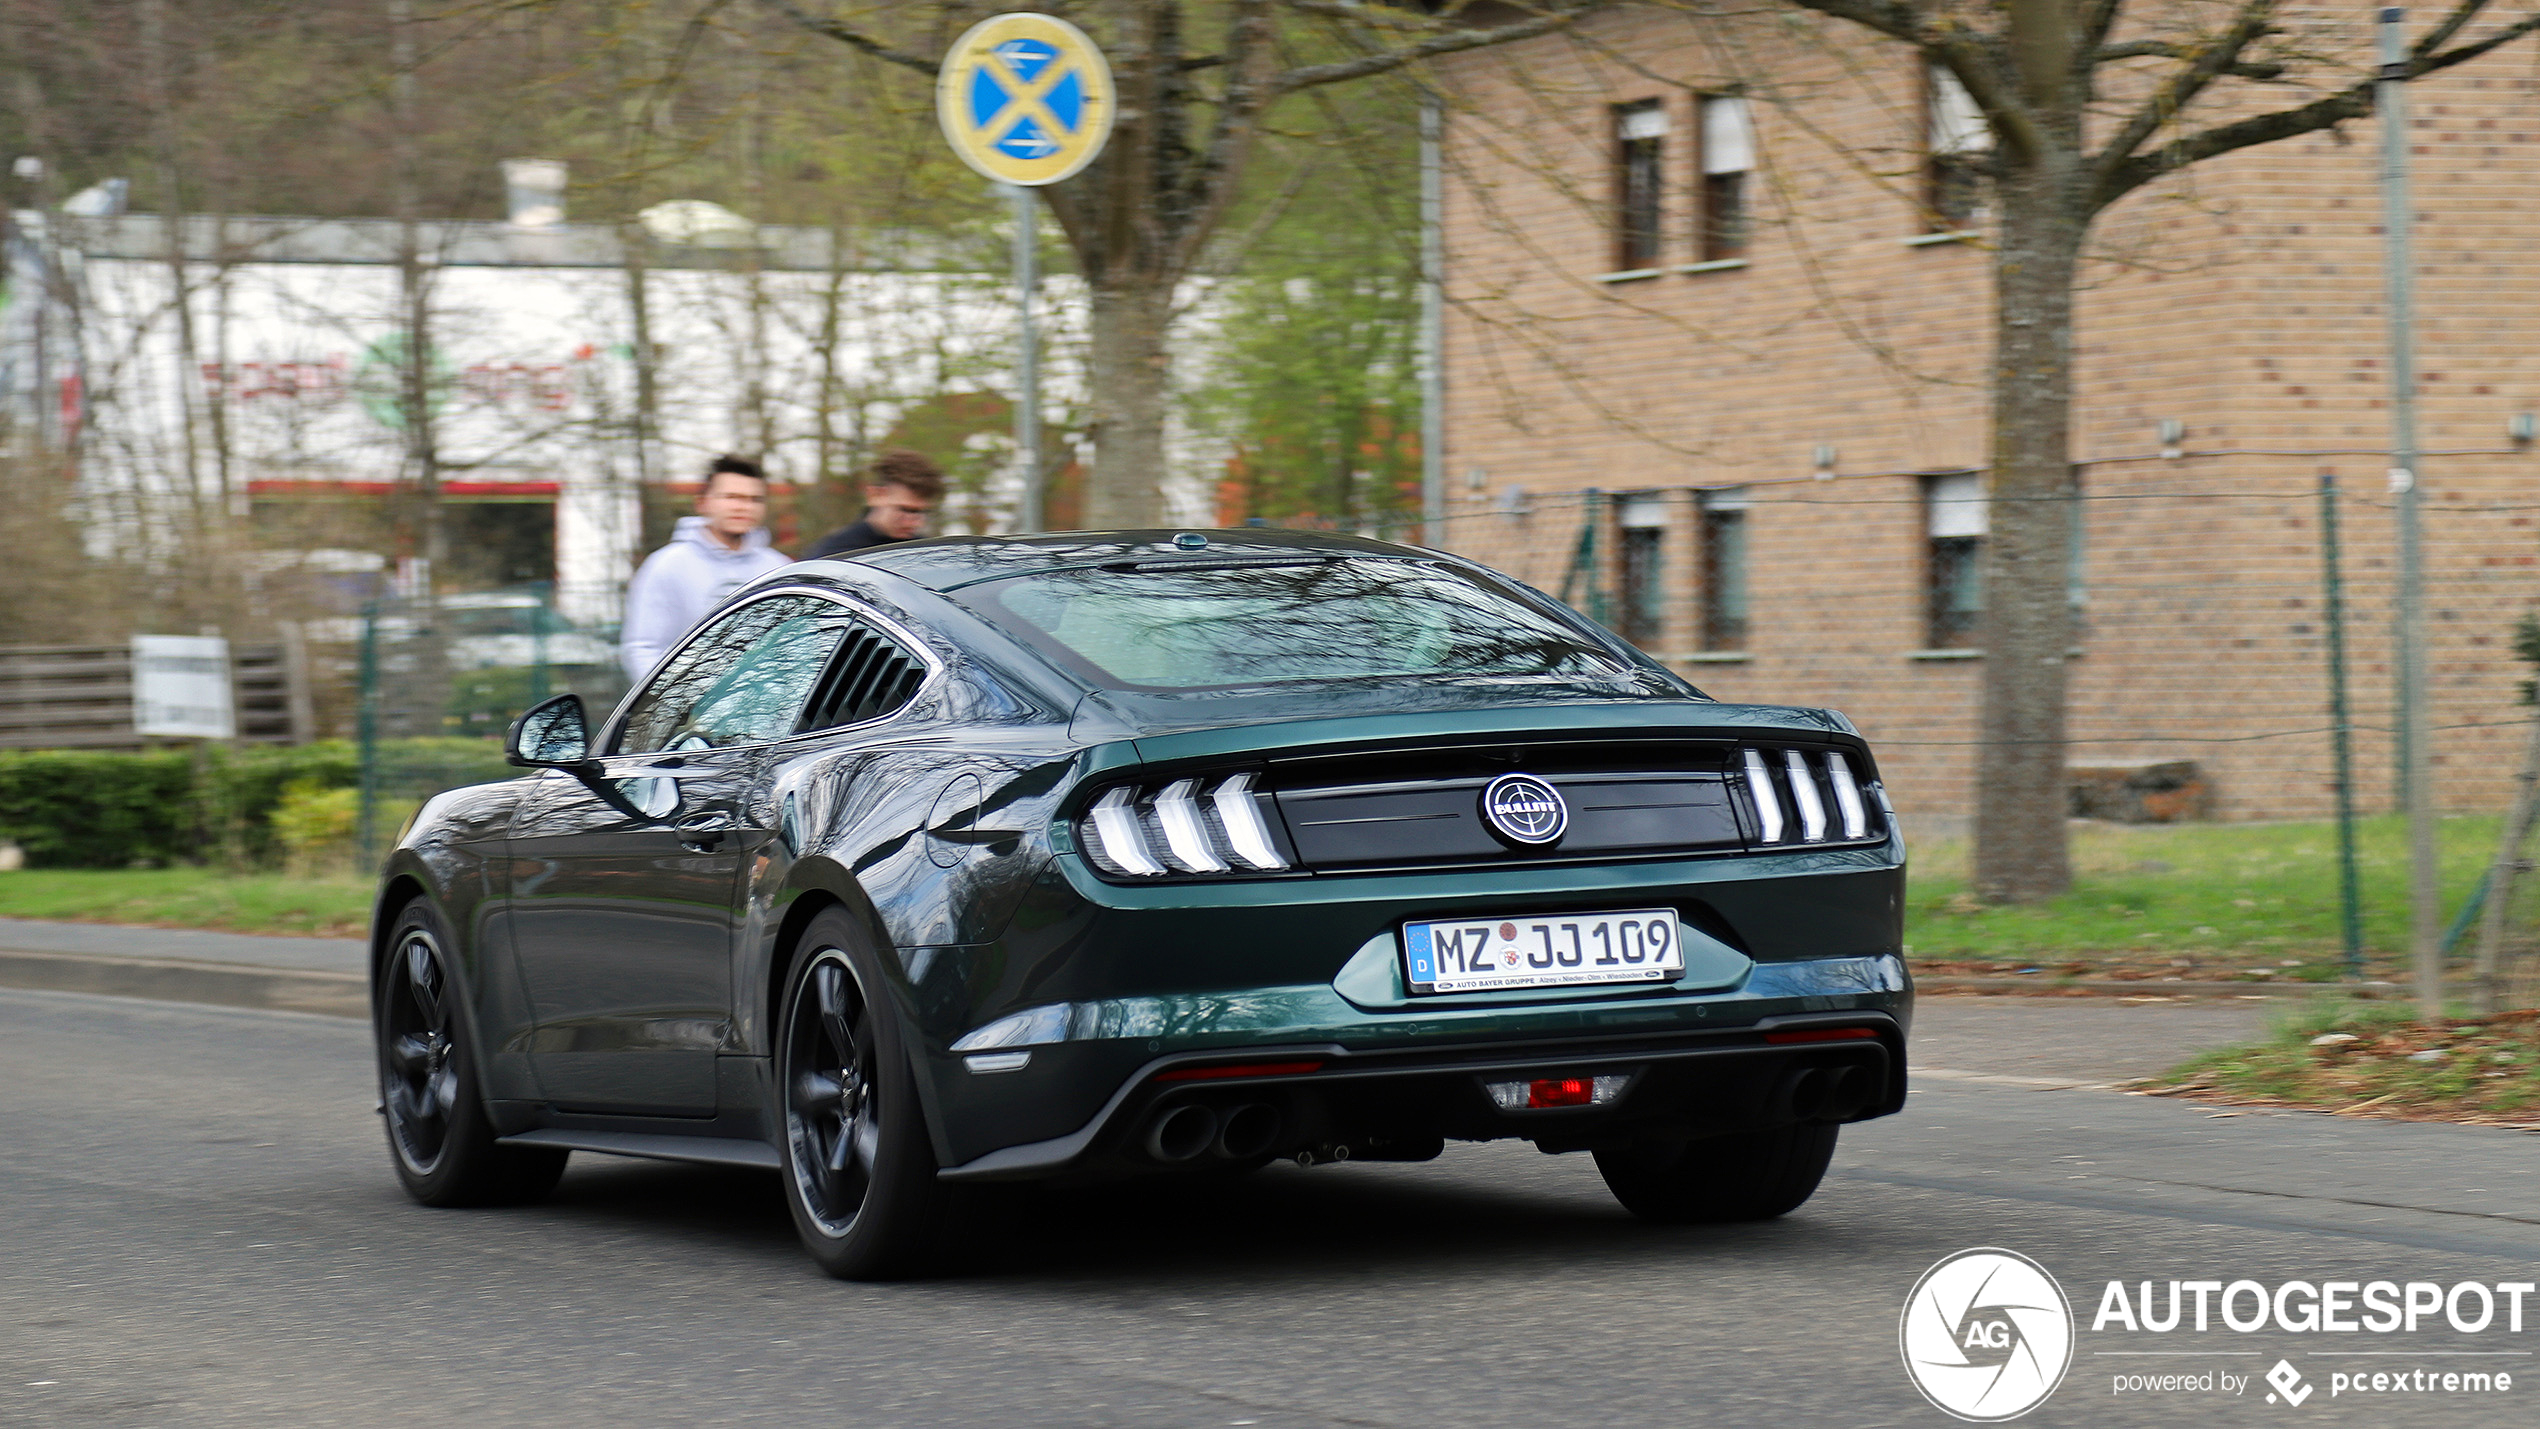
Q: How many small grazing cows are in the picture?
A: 0